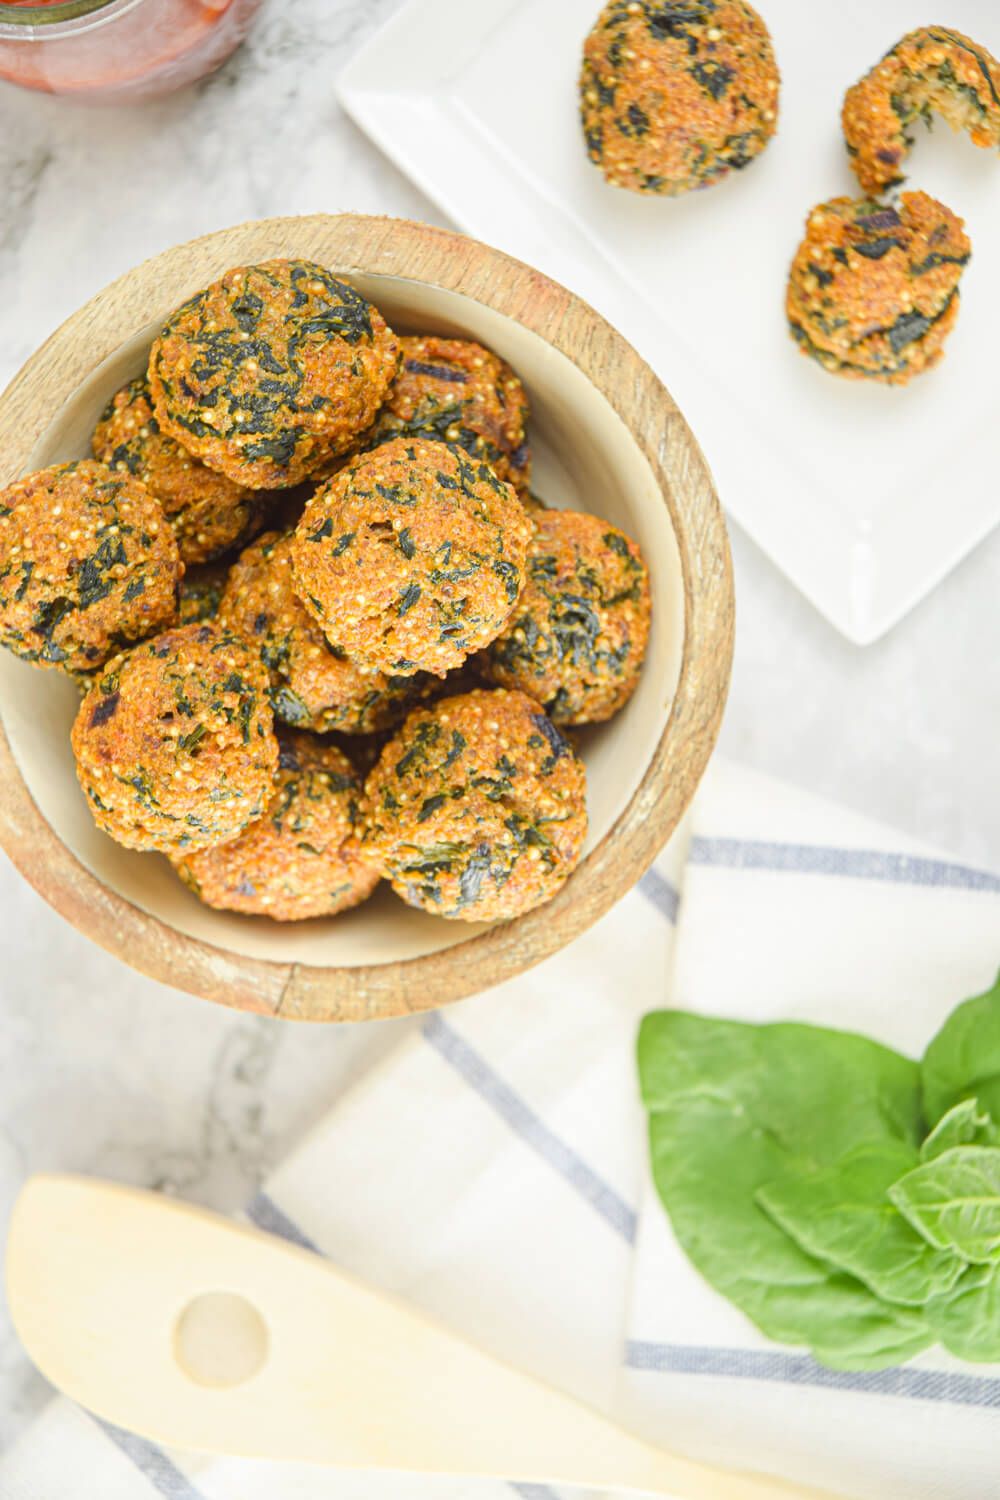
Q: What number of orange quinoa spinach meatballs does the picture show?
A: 13